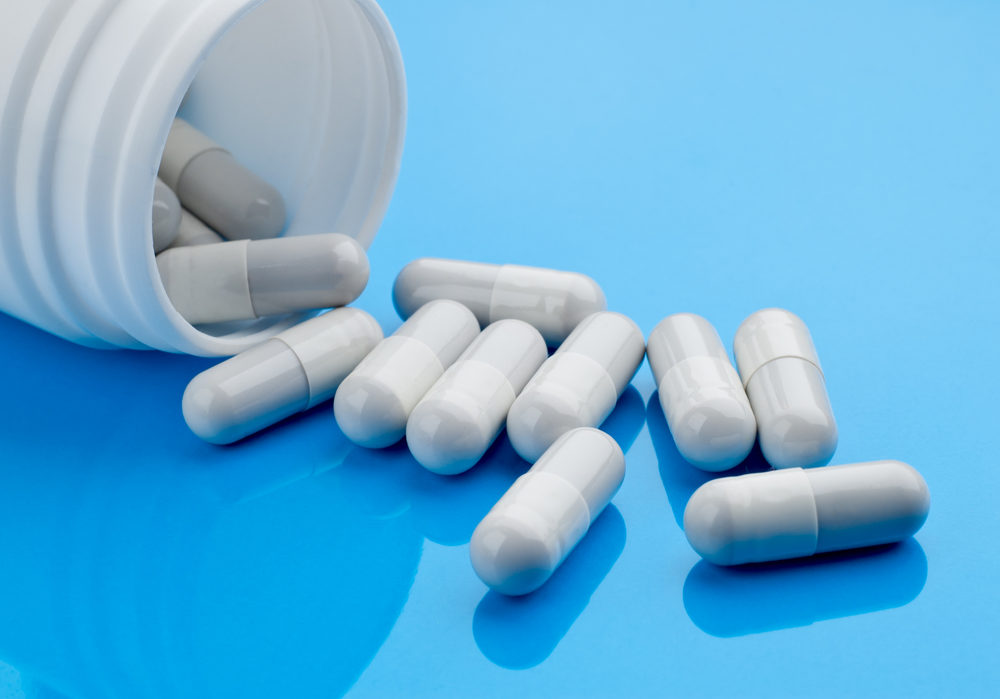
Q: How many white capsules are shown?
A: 13